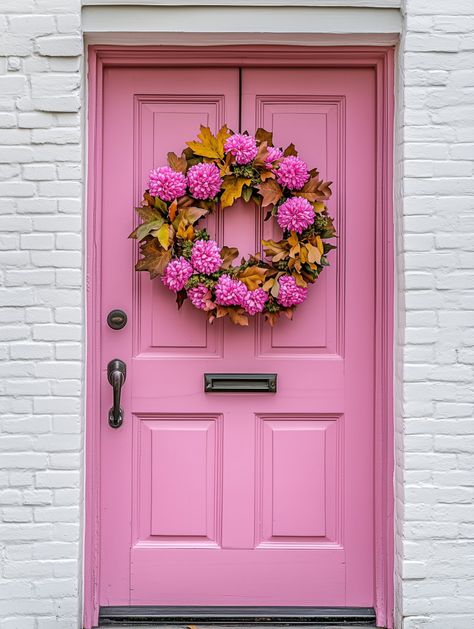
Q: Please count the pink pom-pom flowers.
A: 12